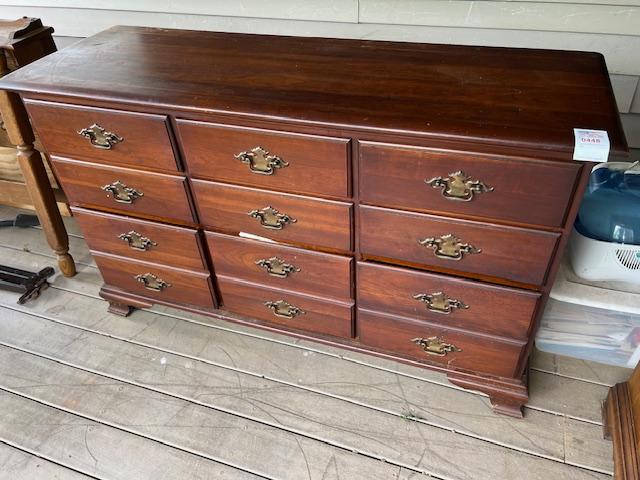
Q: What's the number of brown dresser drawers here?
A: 12